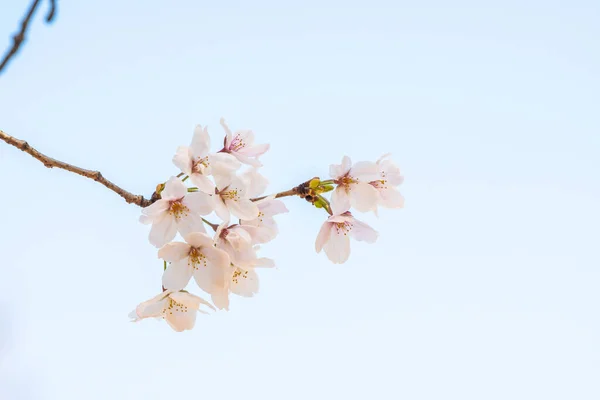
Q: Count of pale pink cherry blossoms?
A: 12